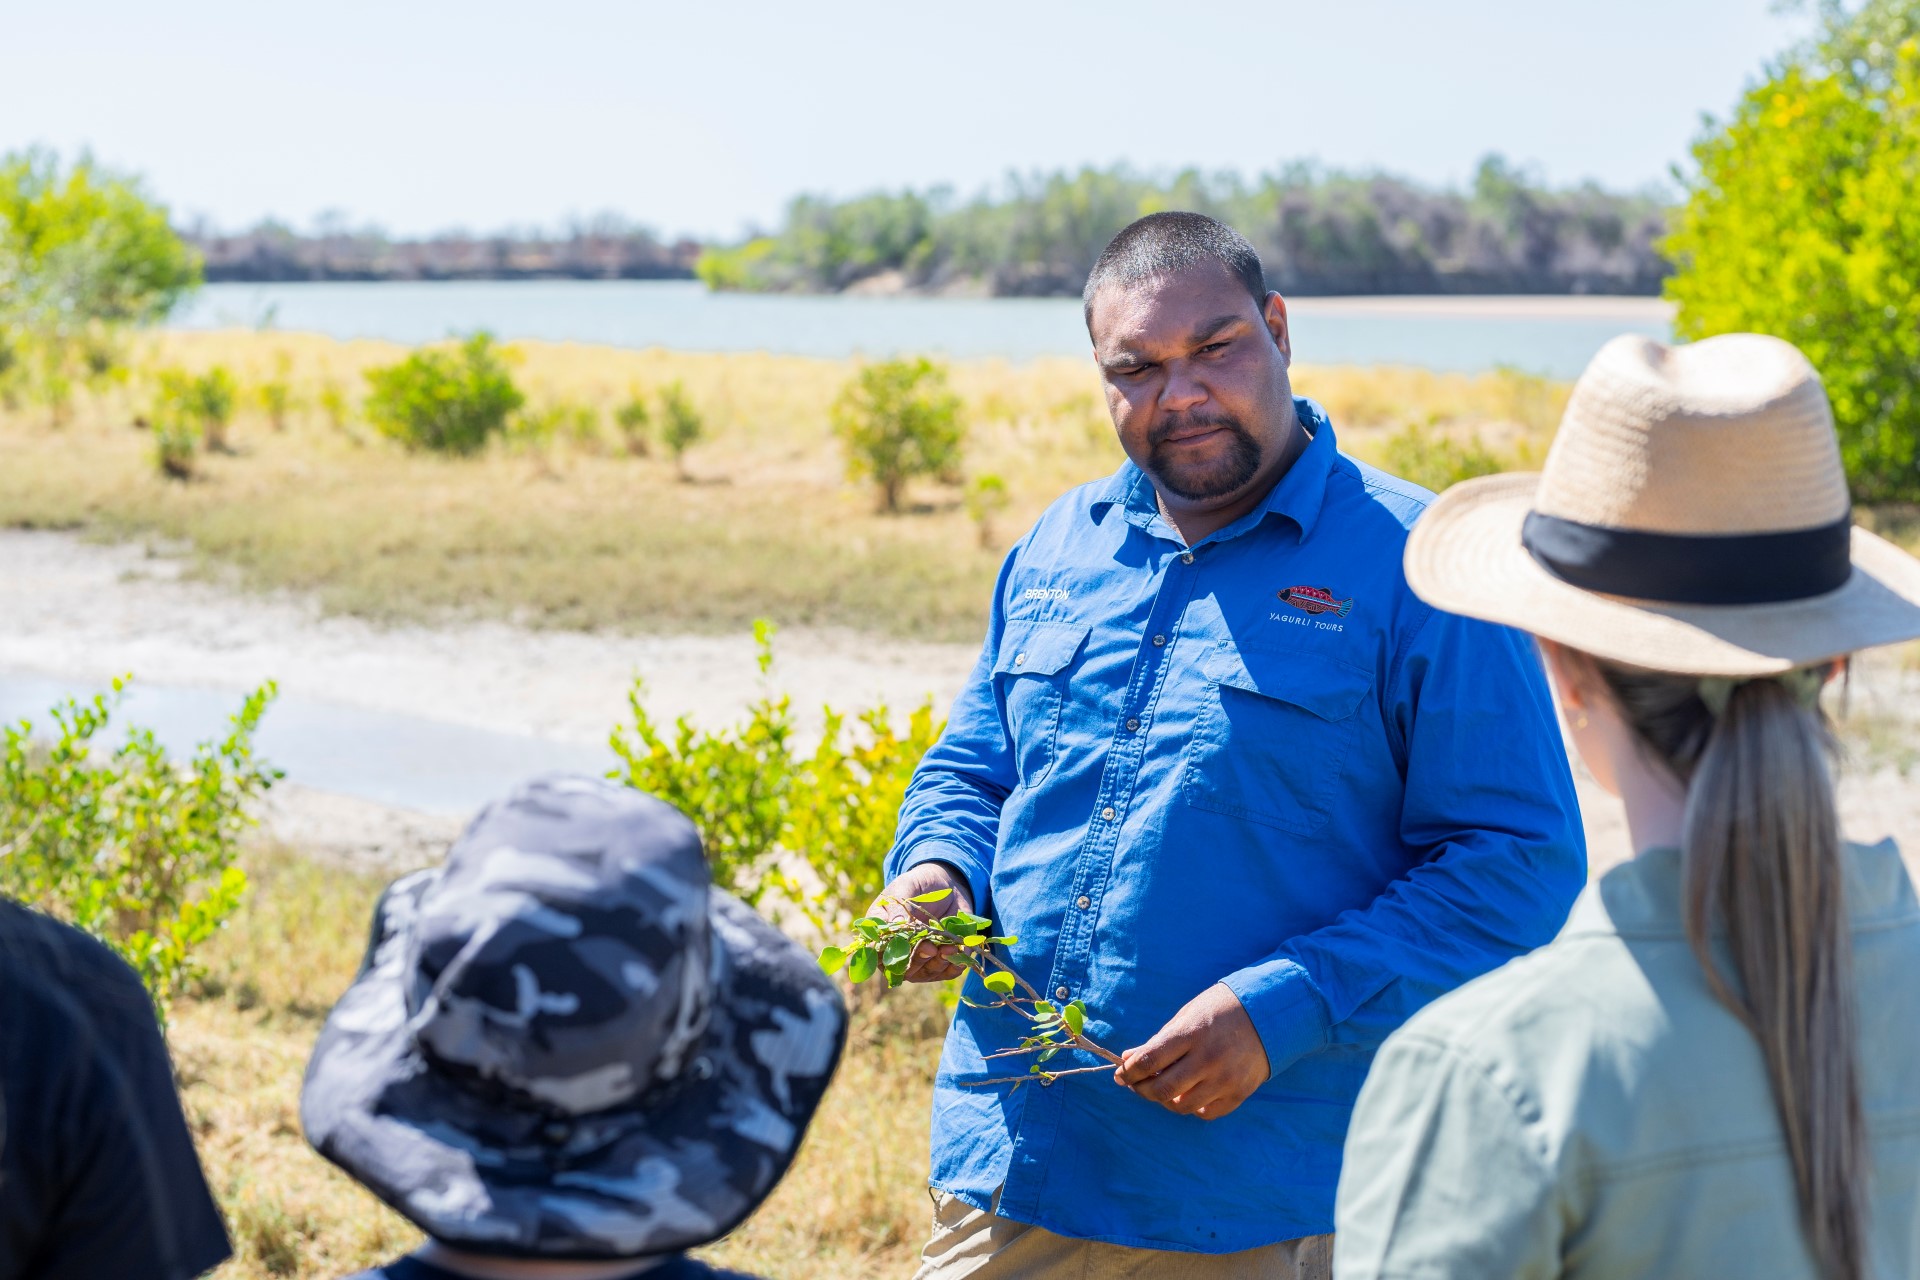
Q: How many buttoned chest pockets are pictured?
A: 1